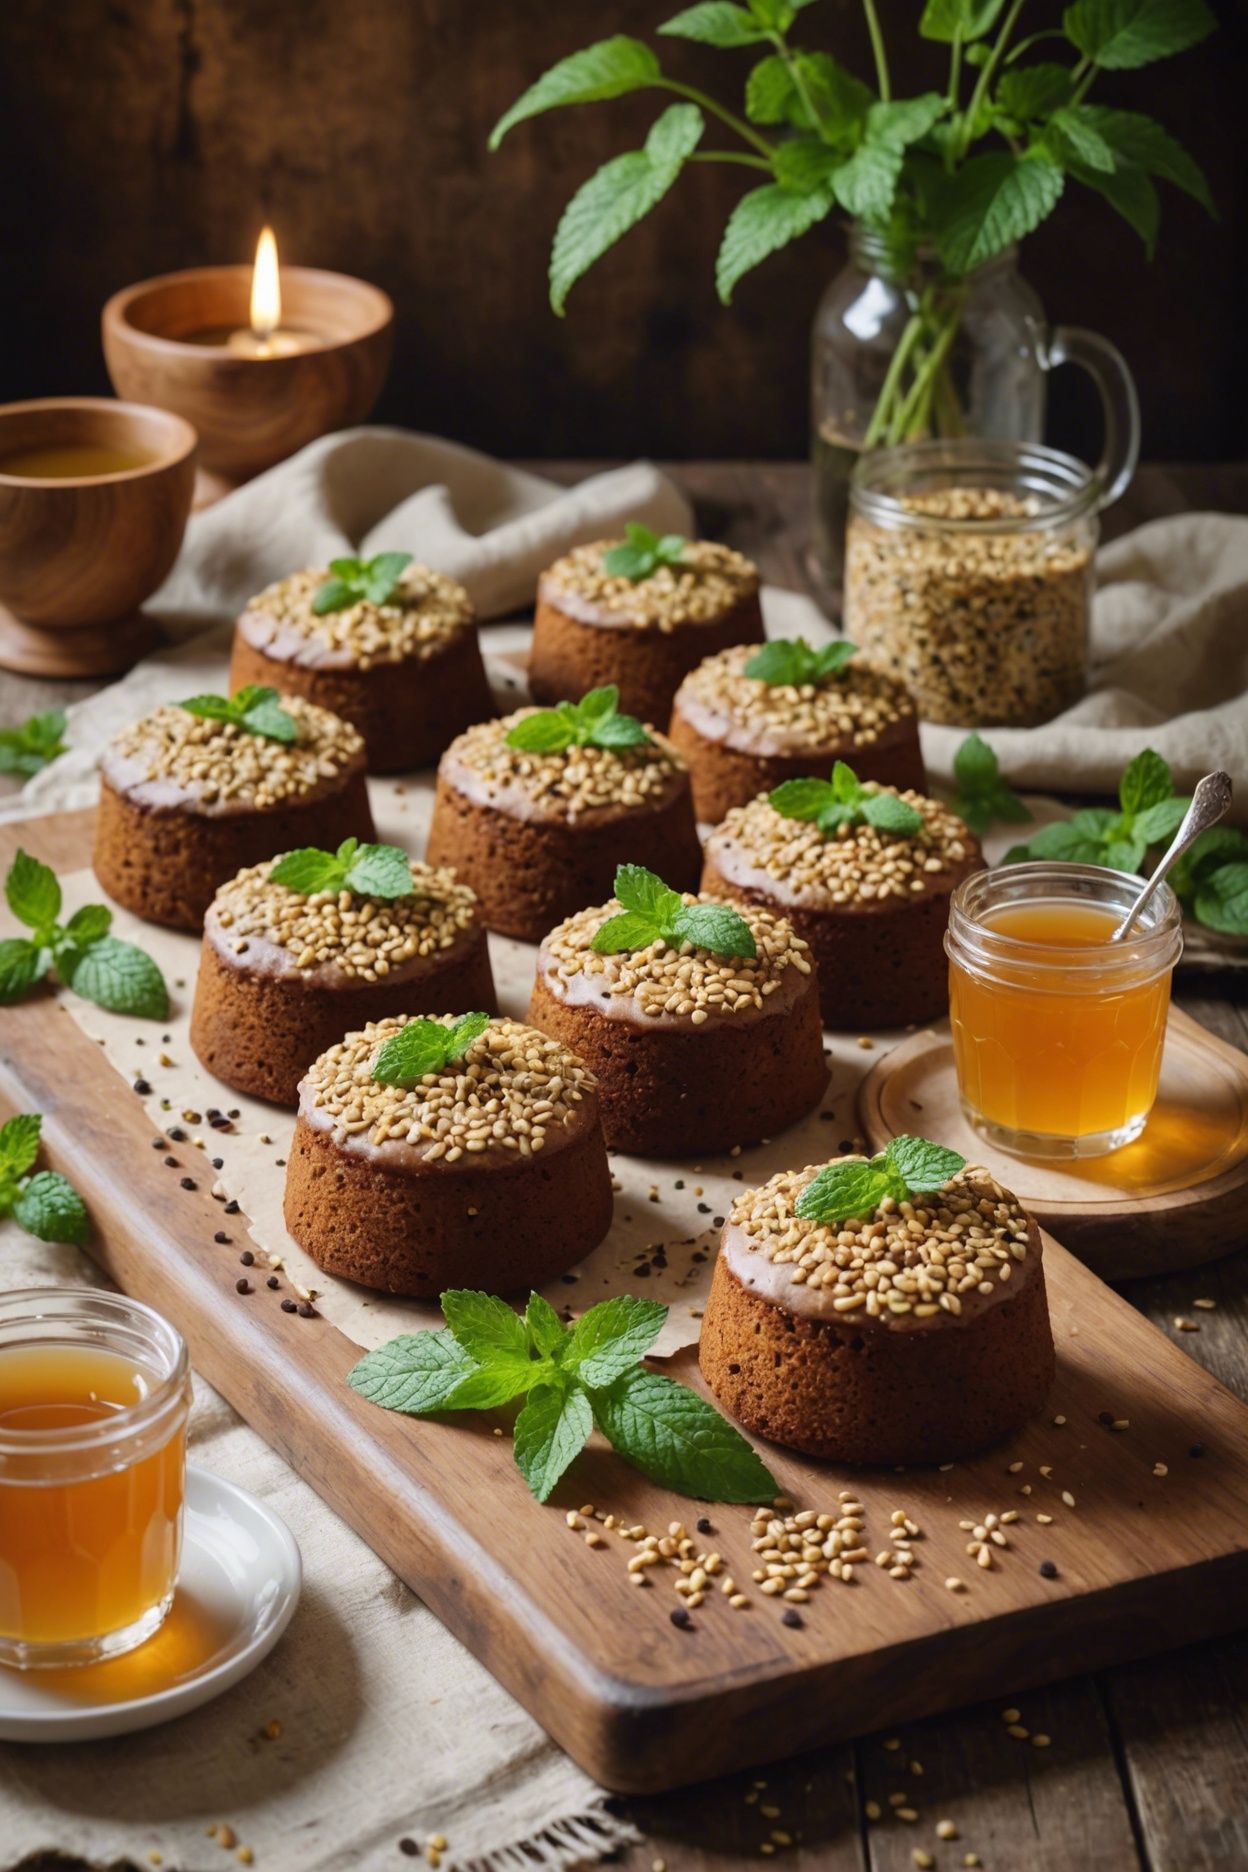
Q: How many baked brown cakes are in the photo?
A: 10